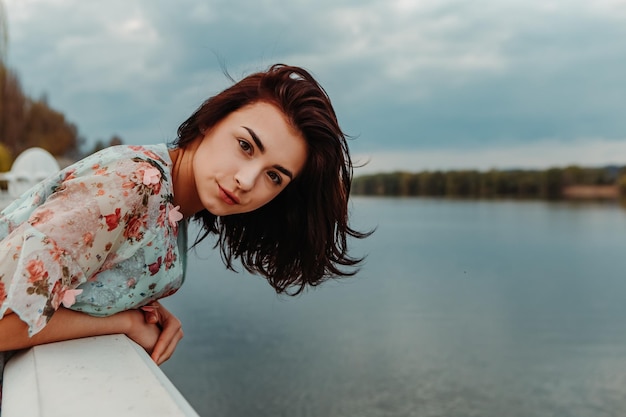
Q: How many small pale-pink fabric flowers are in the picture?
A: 3